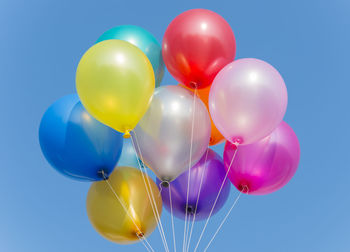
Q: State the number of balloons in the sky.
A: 11